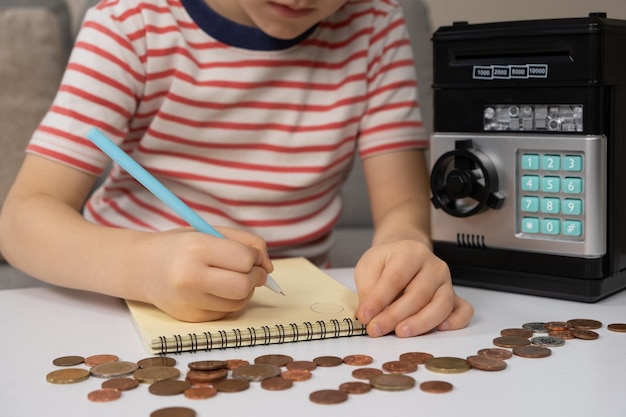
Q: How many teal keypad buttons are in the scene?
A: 12